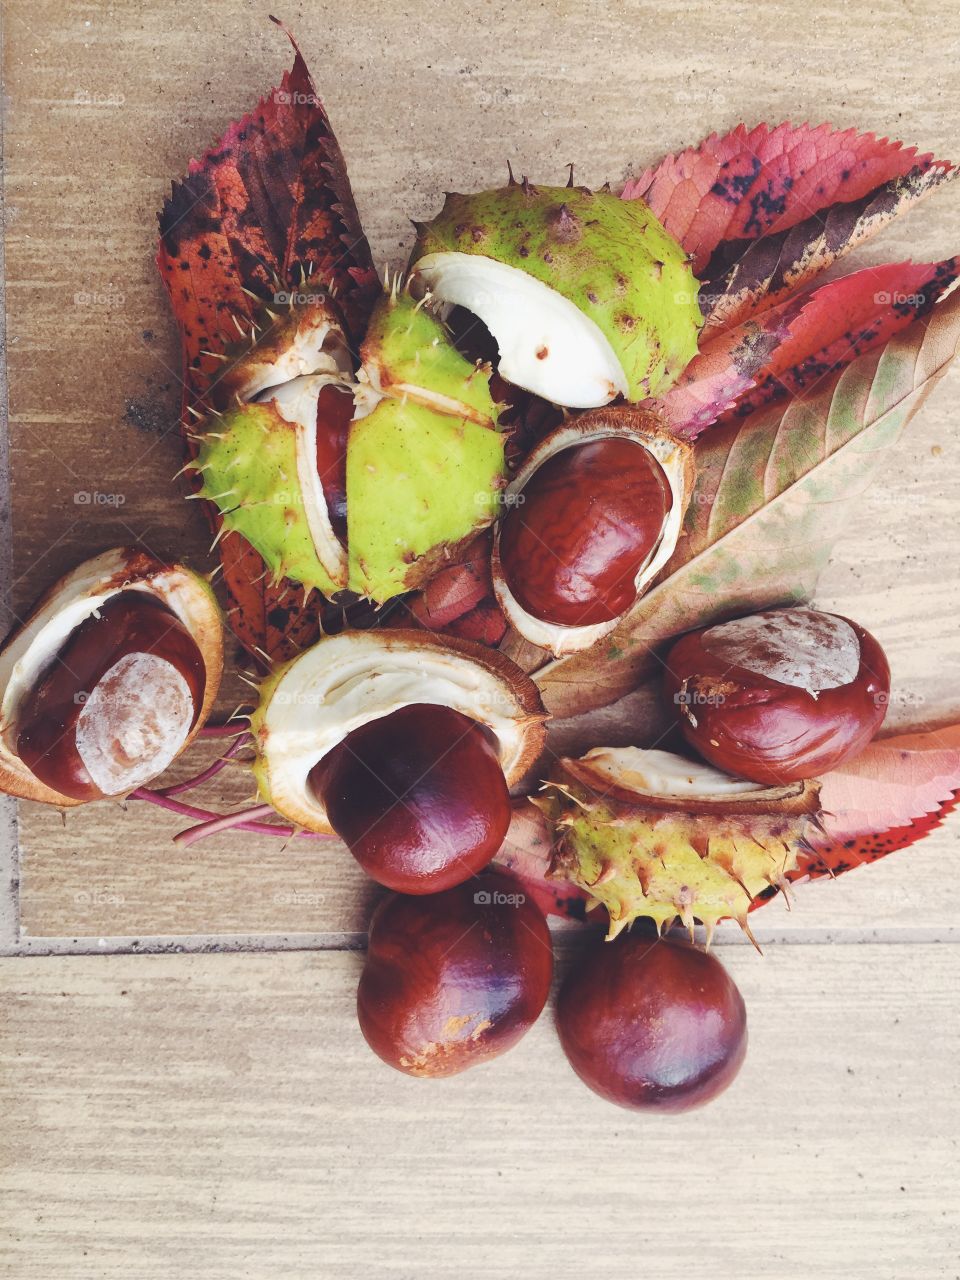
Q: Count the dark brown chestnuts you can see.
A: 7